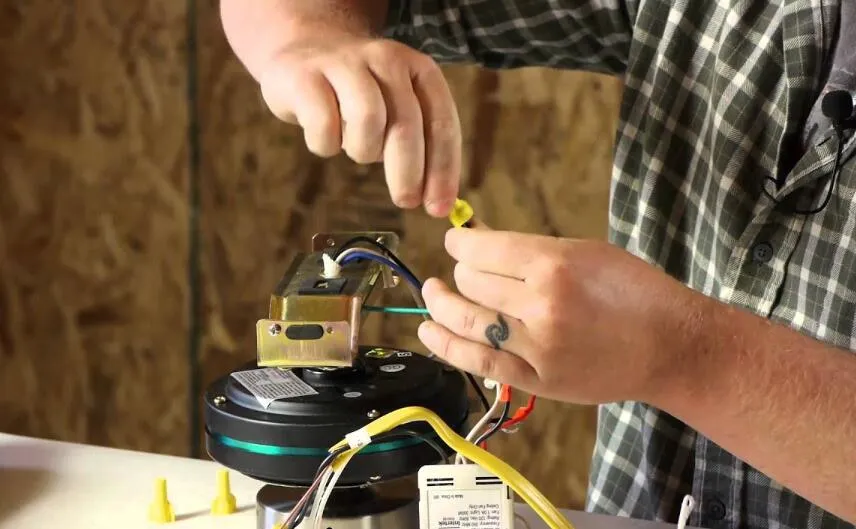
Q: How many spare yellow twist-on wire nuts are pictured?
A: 2